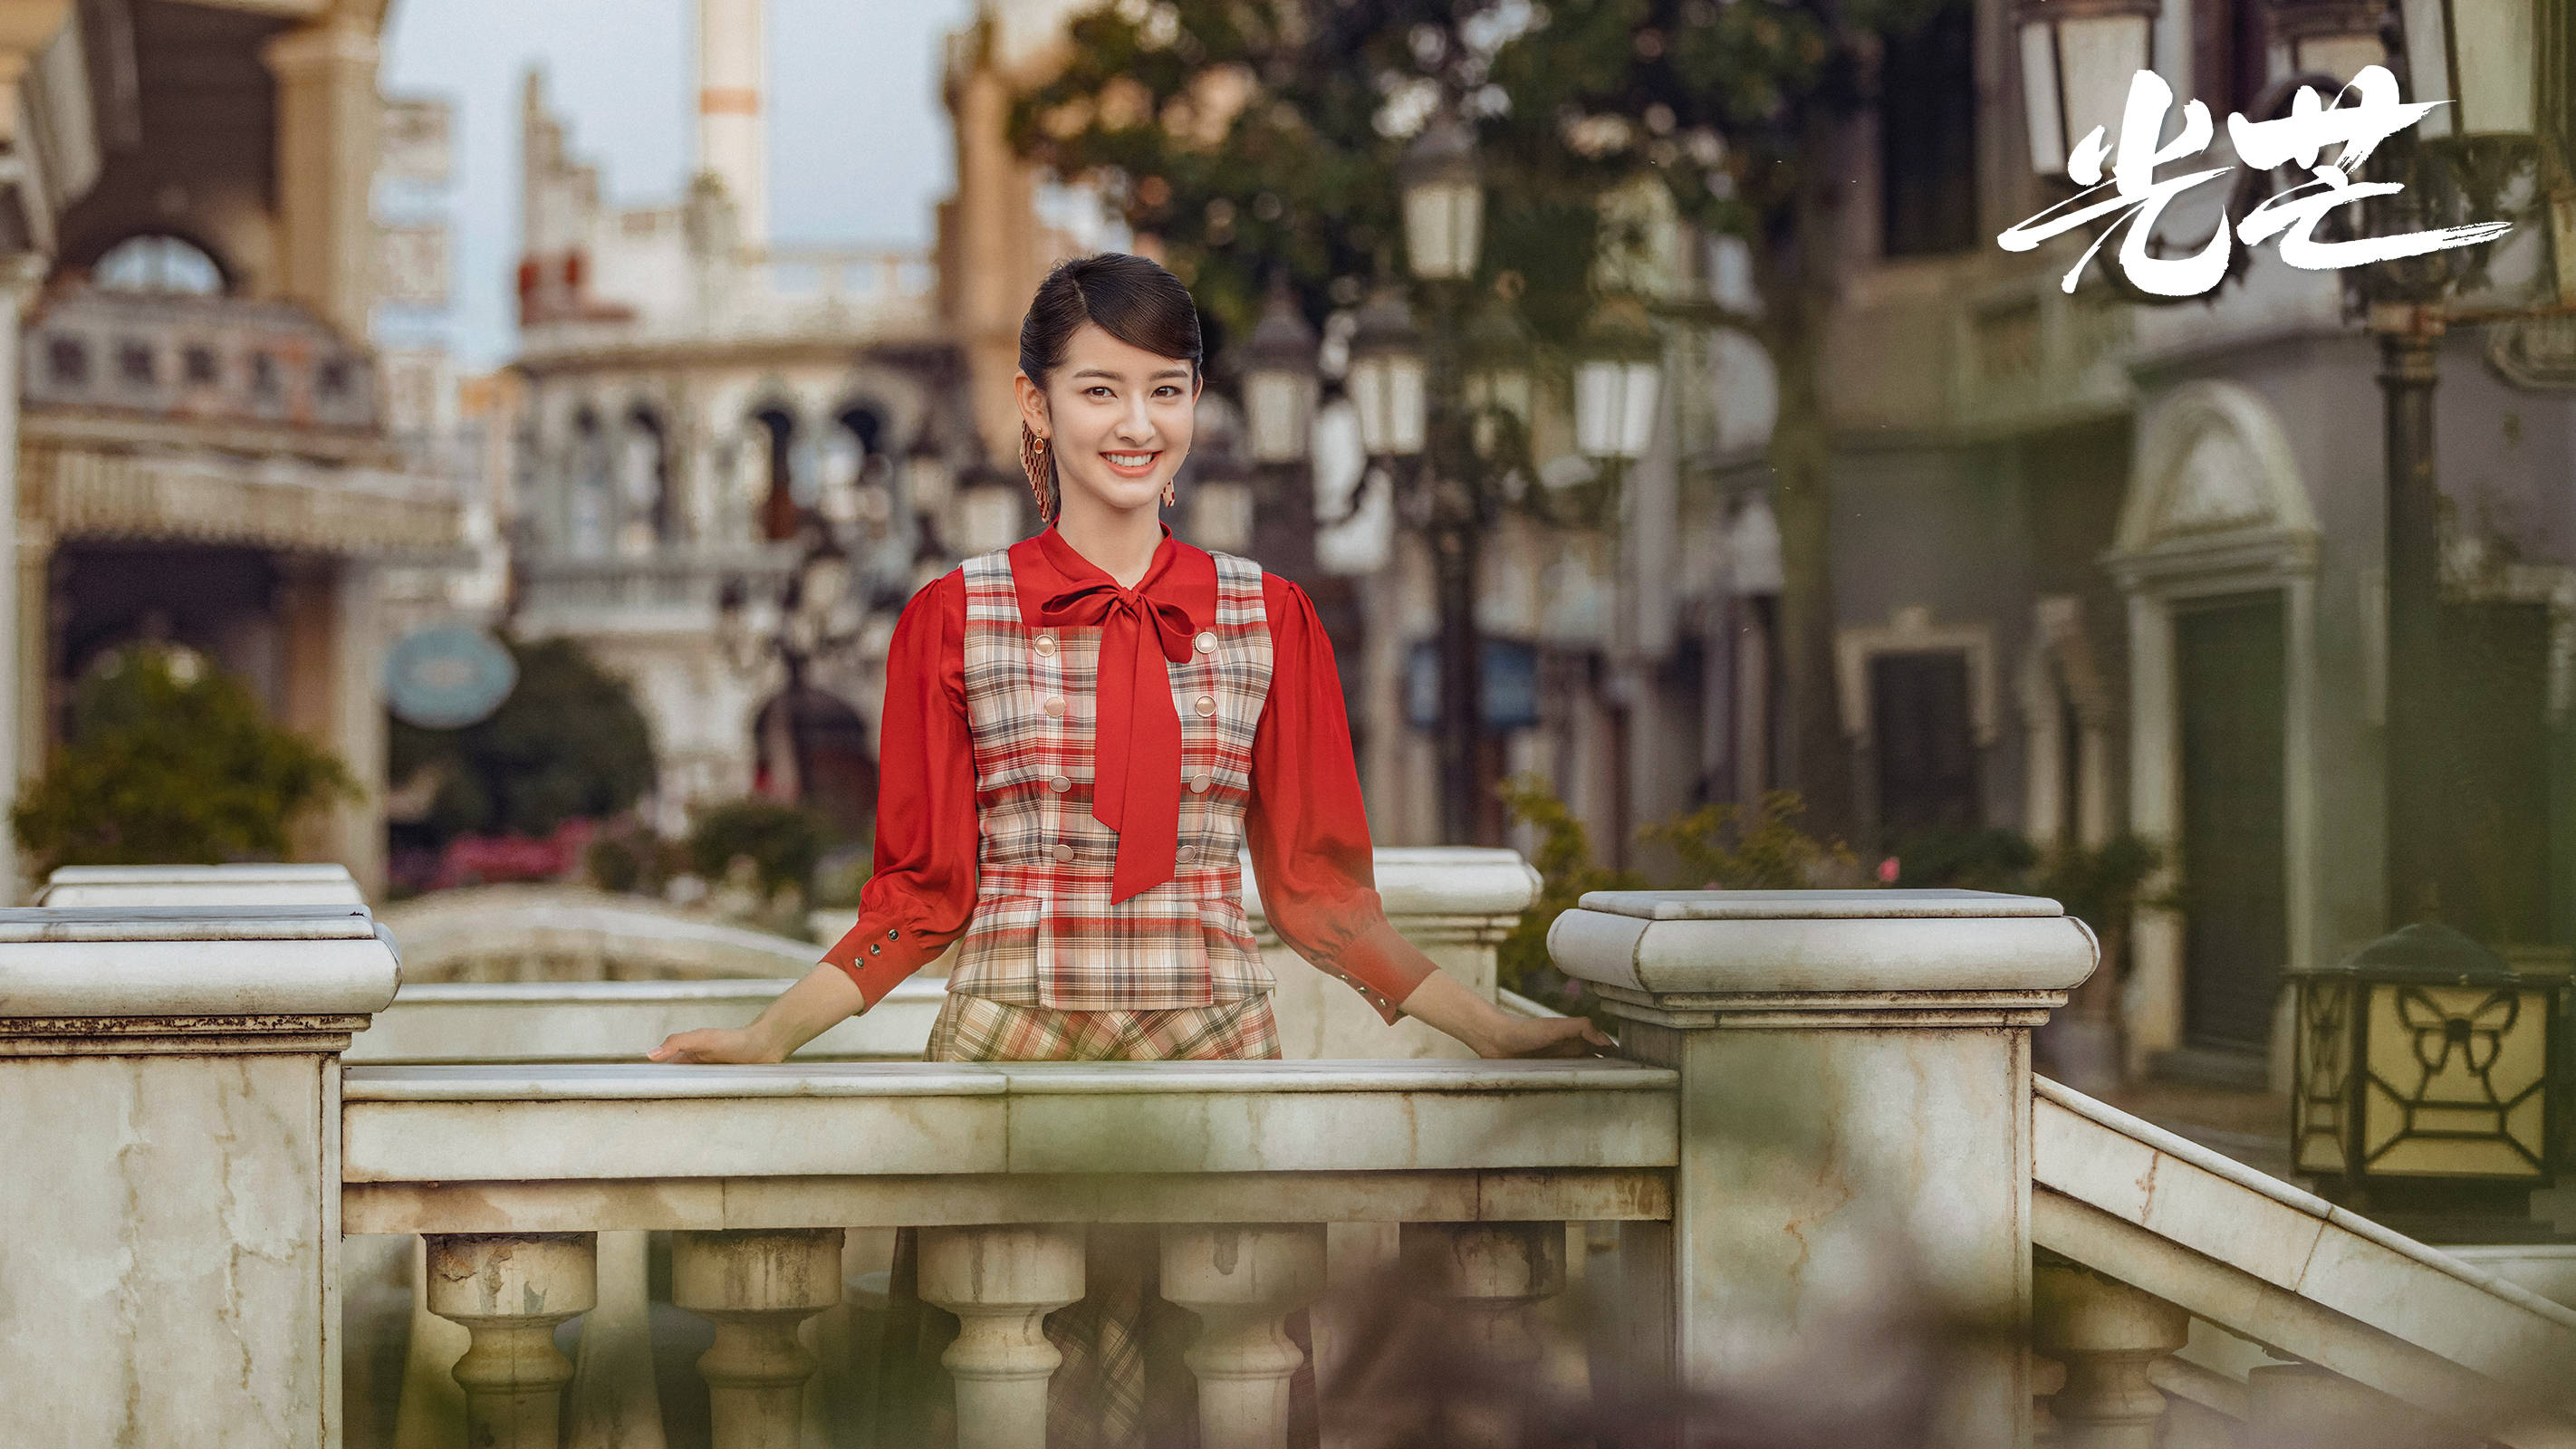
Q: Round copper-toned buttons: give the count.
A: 8